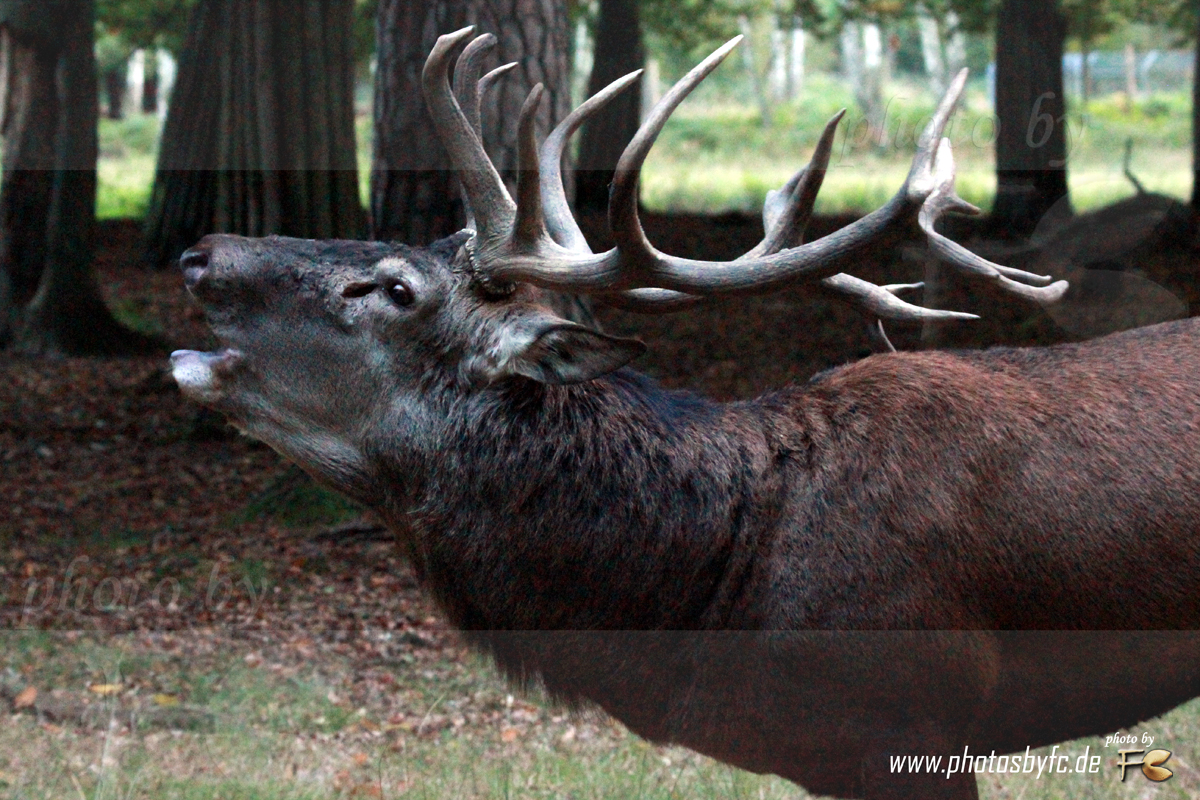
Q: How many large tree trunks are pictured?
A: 5